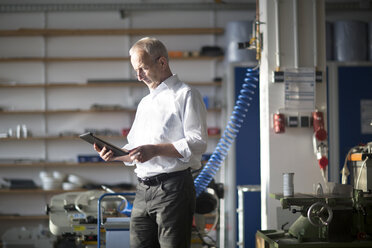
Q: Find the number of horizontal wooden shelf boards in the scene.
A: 8